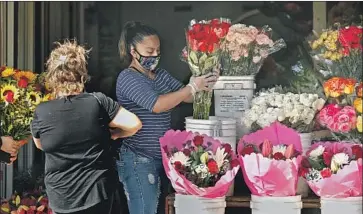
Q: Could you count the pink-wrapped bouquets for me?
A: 3